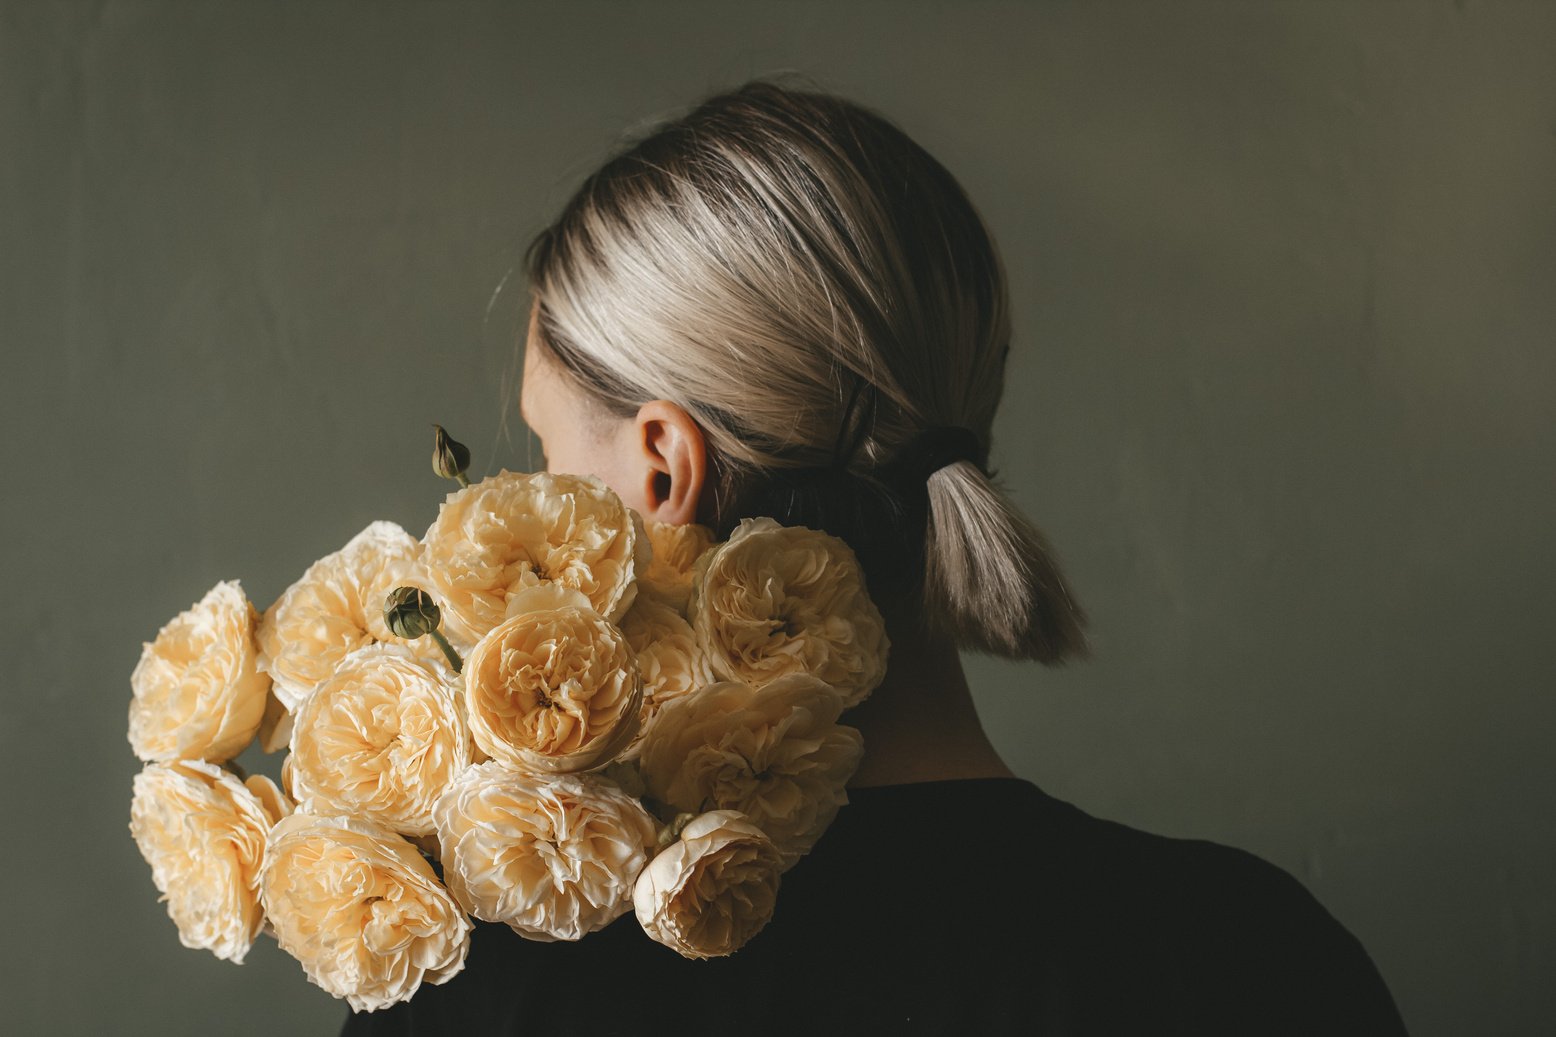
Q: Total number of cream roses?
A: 13